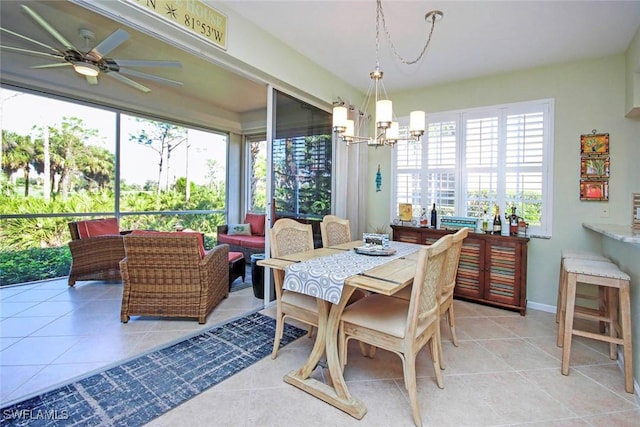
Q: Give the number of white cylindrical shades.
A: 5